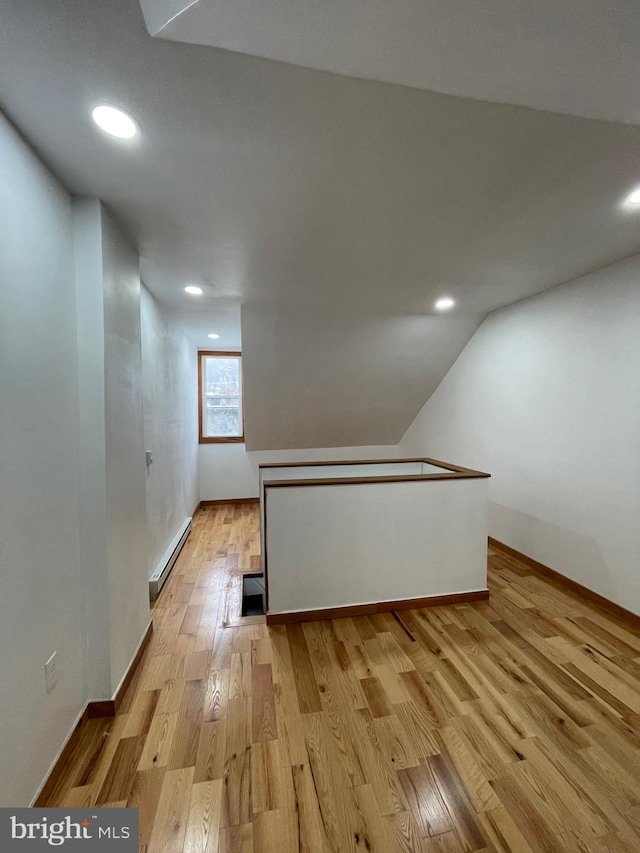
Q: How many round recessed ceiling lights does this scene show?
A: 5